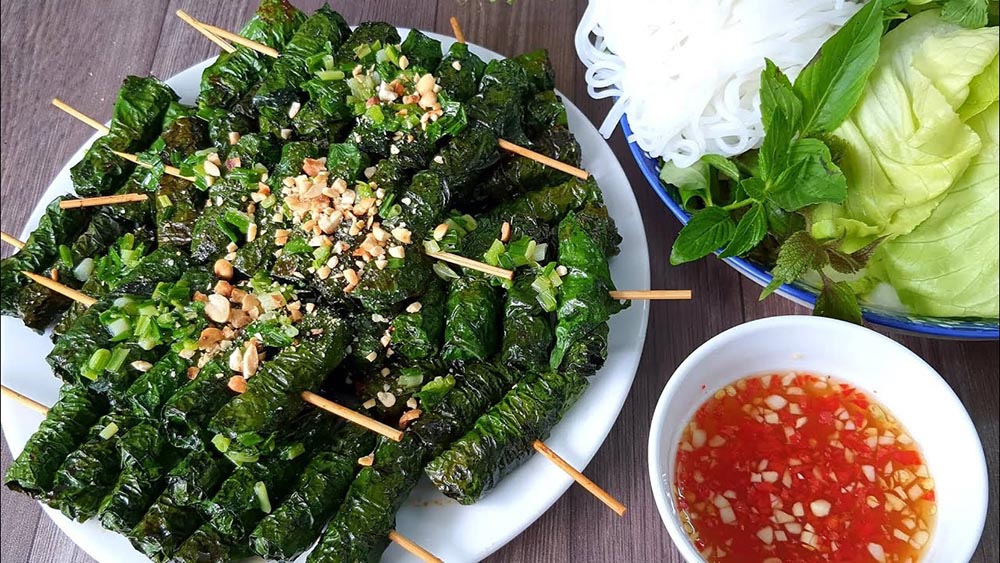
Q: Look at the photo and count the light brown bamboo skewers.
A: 15